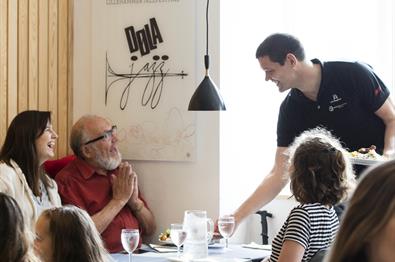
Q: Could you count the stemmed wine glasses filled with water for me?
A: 3